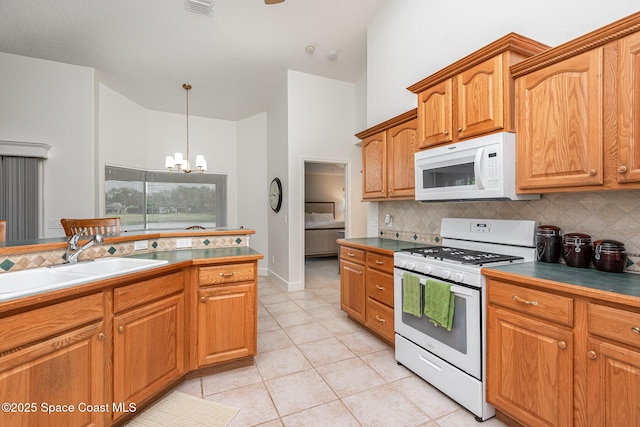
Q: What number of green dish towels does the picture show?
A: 2